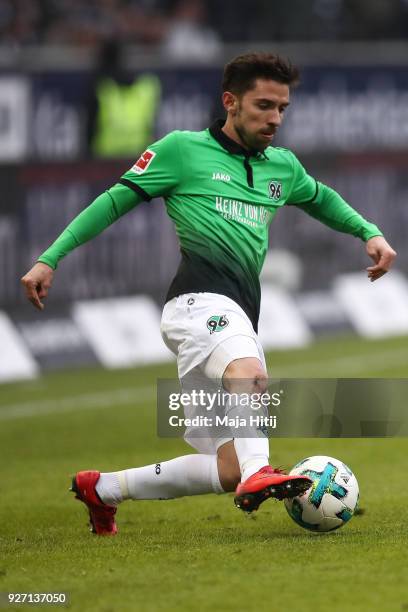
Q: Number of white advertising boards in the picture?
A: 4